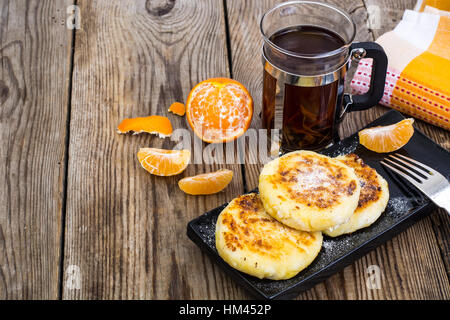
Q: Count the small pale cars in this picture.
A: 0